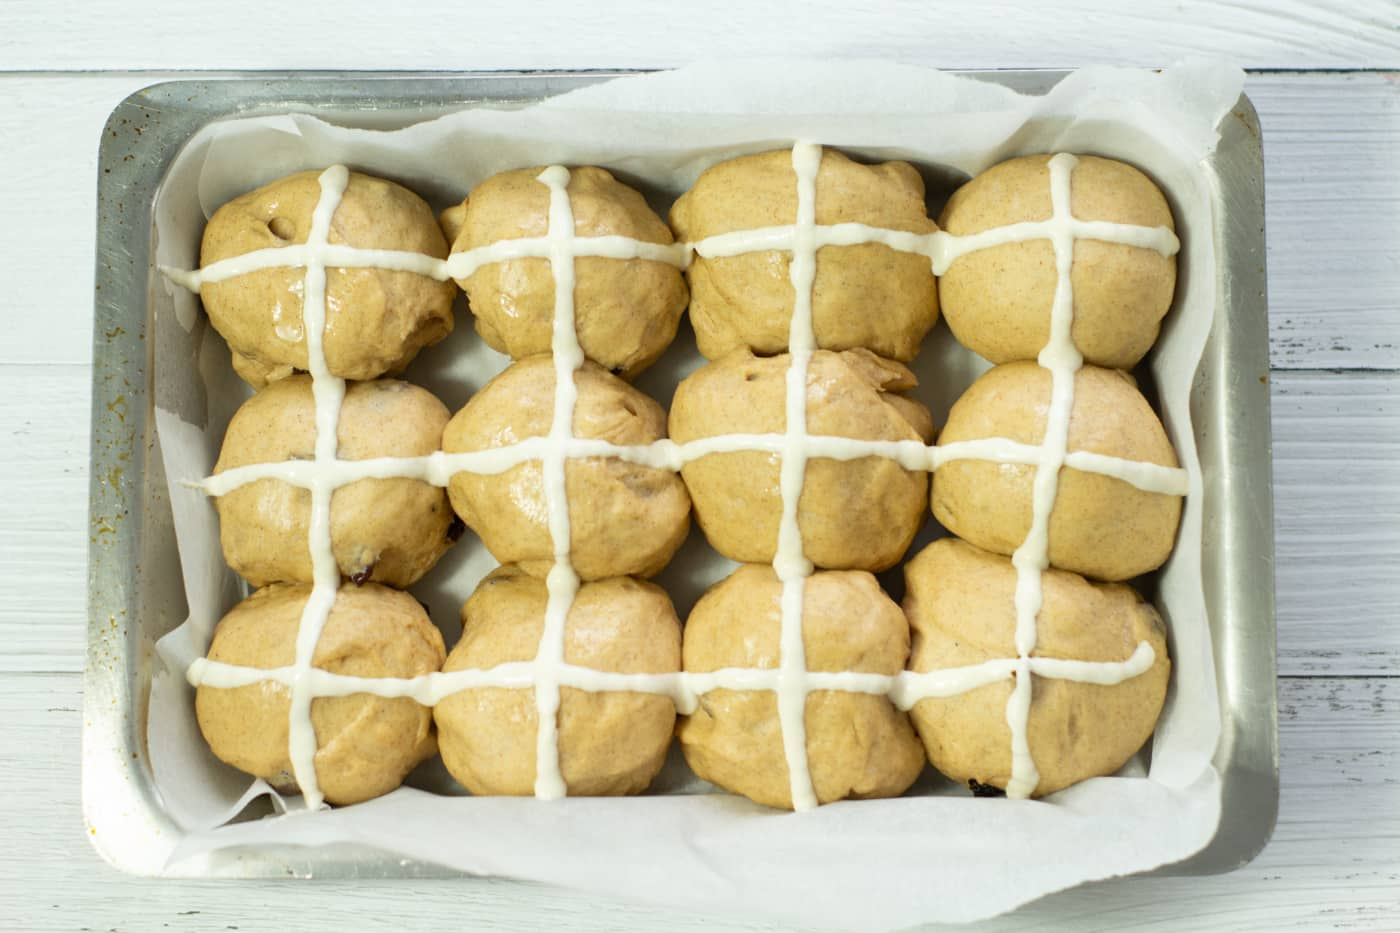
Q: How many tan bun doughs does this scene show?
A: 12